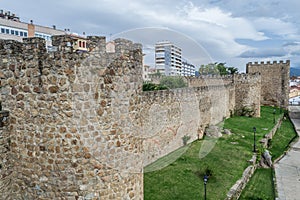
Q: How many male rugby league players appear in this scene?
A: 0